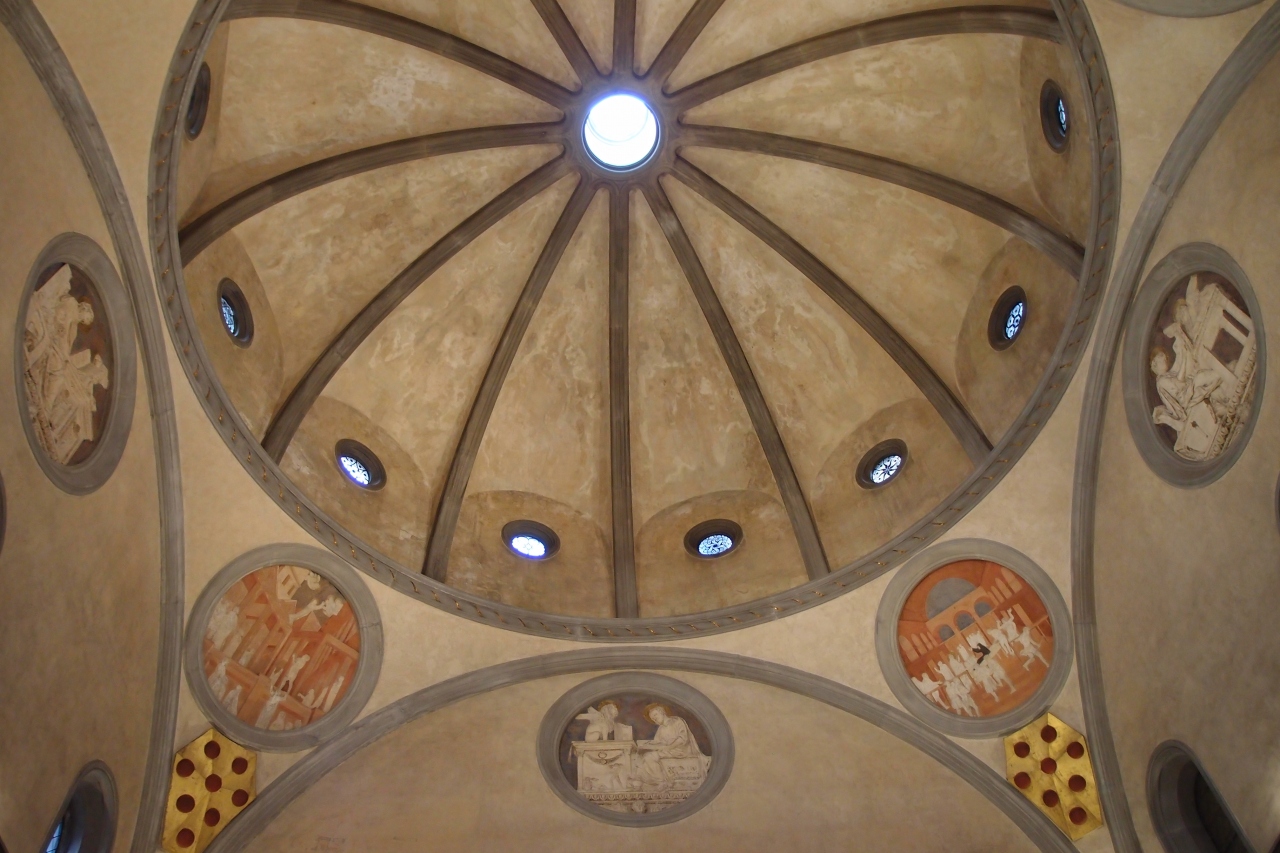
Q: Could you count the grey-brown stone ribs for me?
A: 12